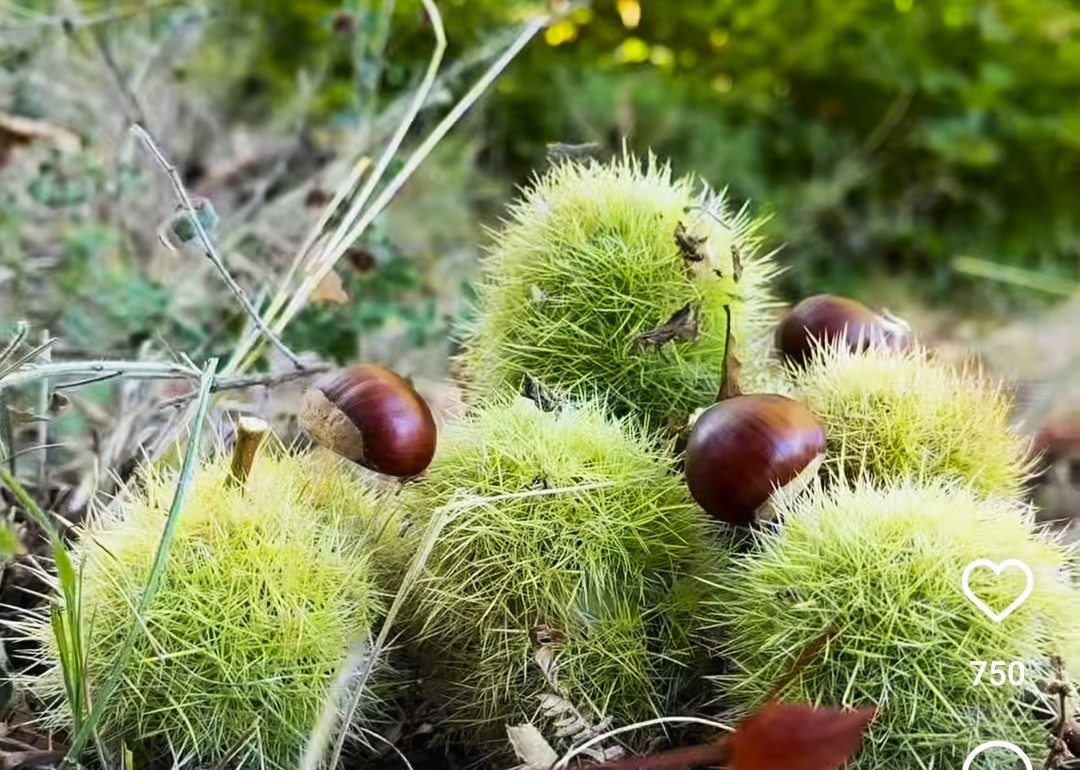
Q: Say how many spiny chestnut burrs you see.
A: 5